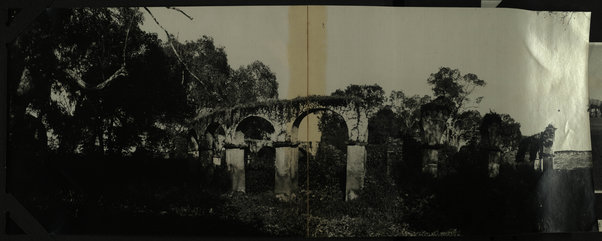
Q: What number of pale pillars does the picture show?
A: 3